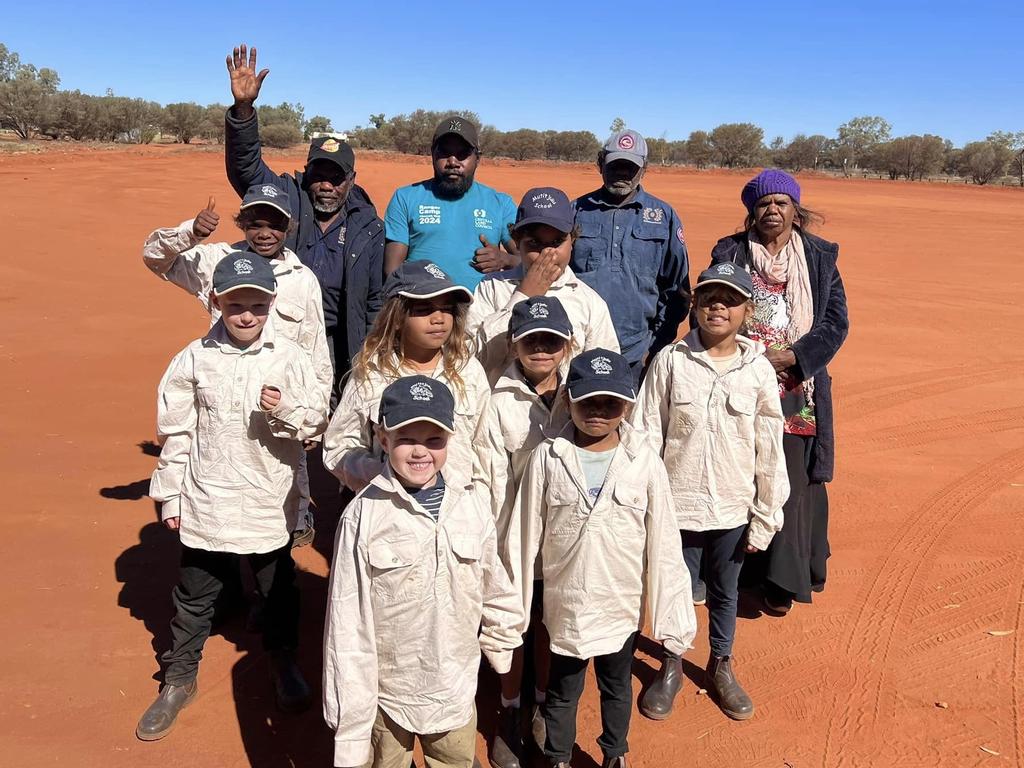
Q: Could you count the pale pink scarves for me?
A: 1